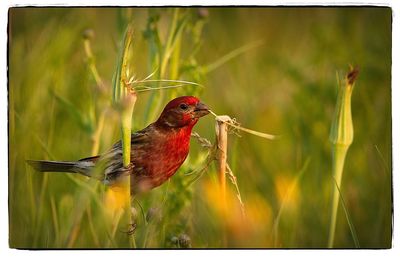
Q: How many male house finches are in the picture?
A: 1